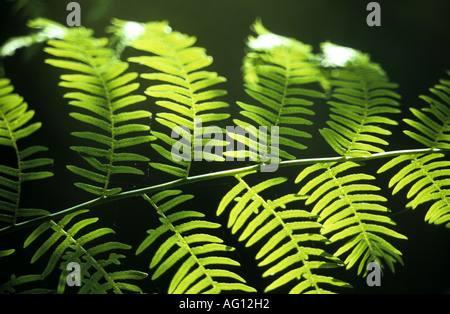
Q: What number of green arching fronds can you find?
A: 11